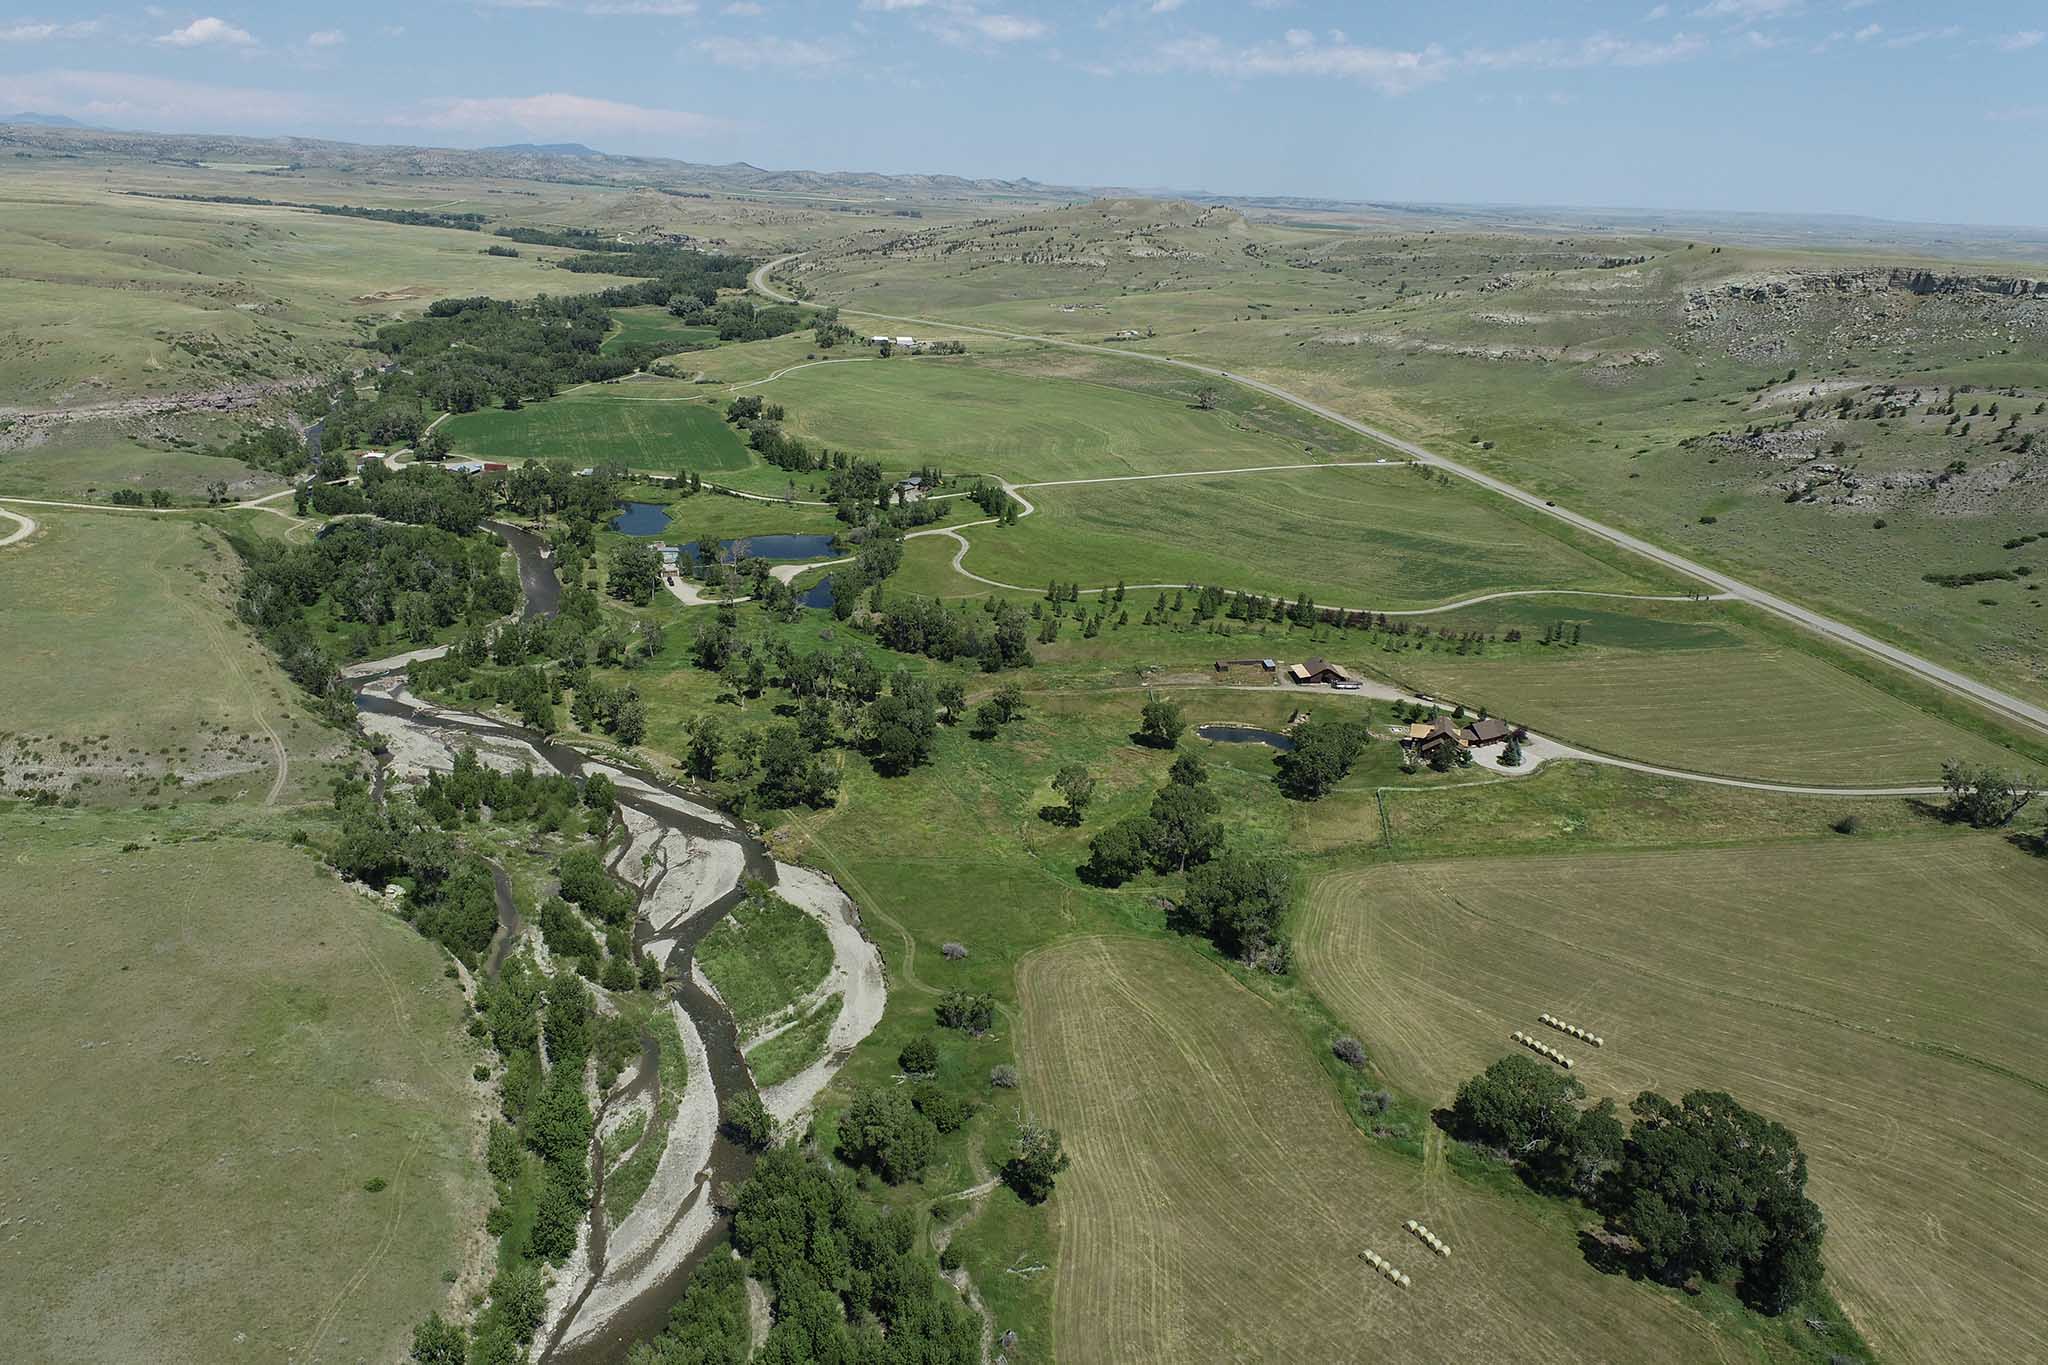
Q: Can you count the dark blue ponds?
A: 4